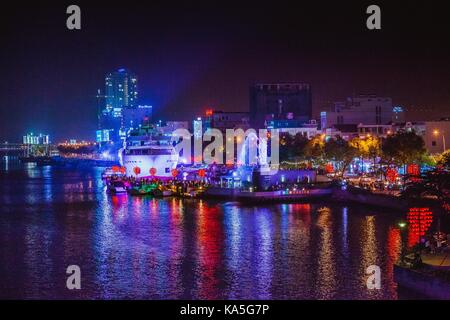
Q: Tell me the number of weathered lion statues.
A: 0